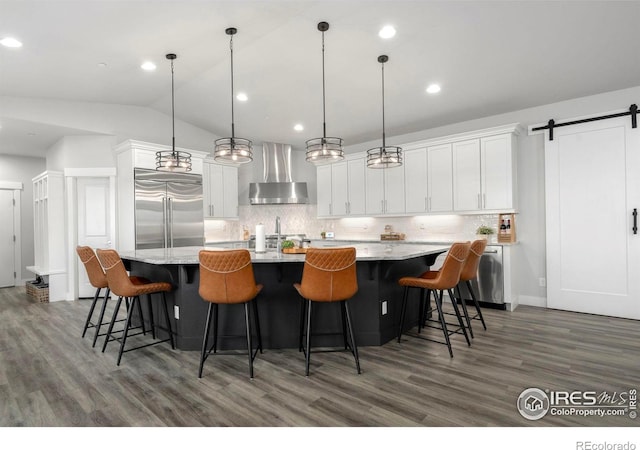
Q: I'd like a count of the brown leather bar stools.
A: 6